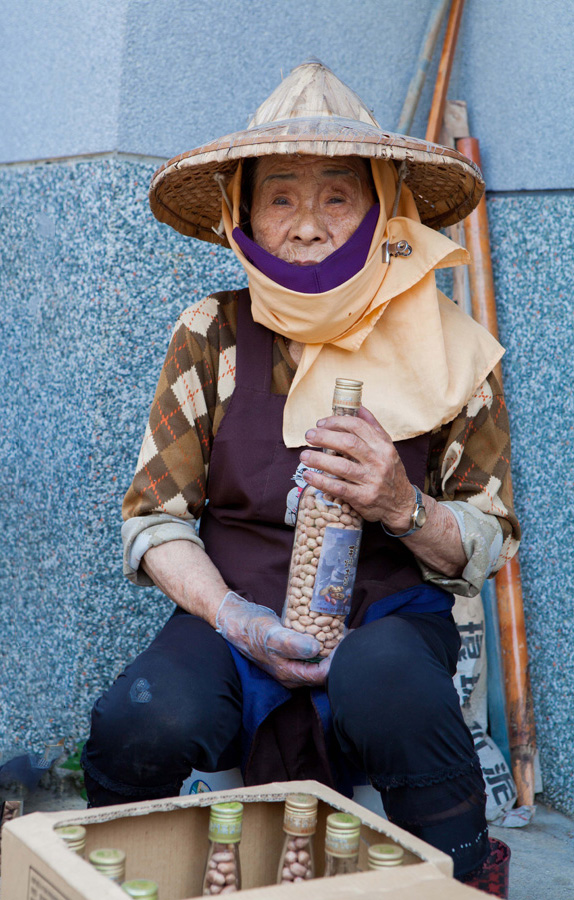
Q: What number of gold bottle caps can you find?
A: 2